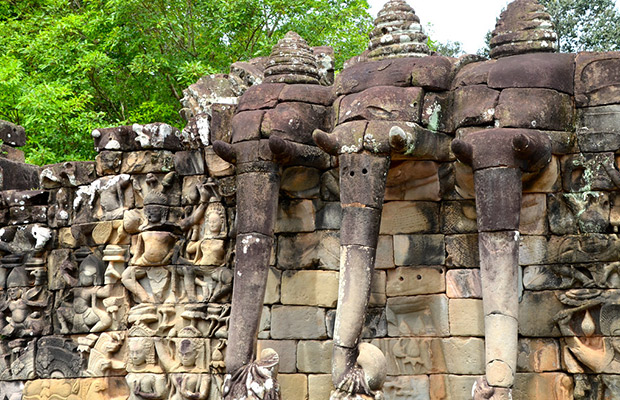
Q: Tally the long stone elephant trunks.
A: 3